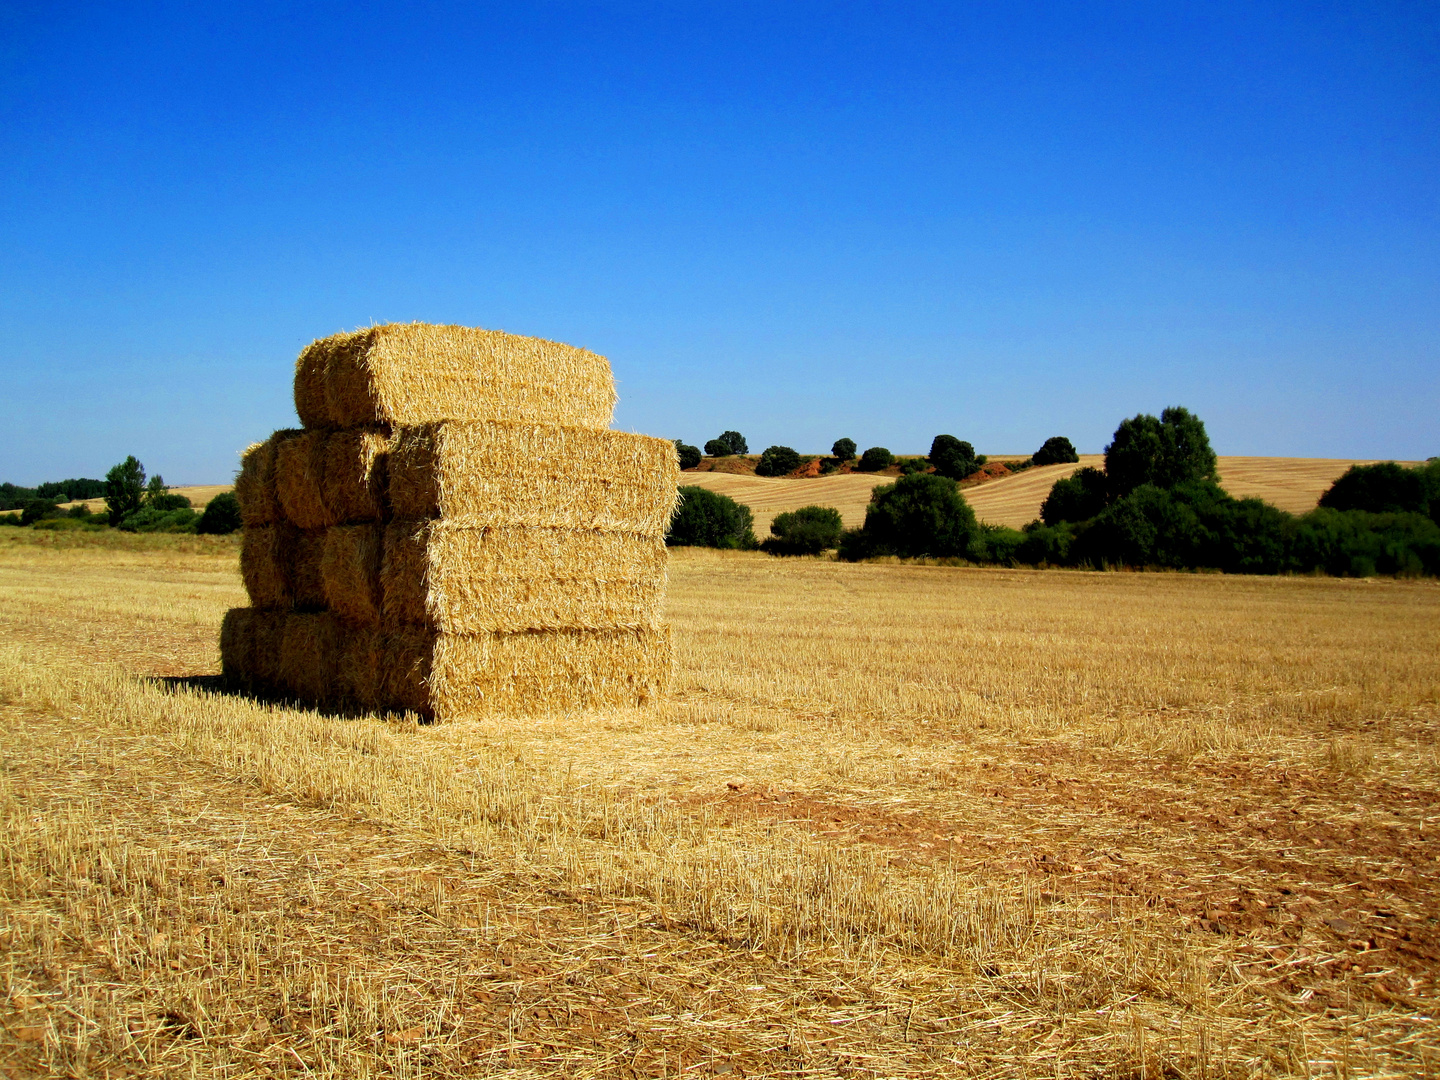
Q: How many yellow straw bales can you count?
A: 14